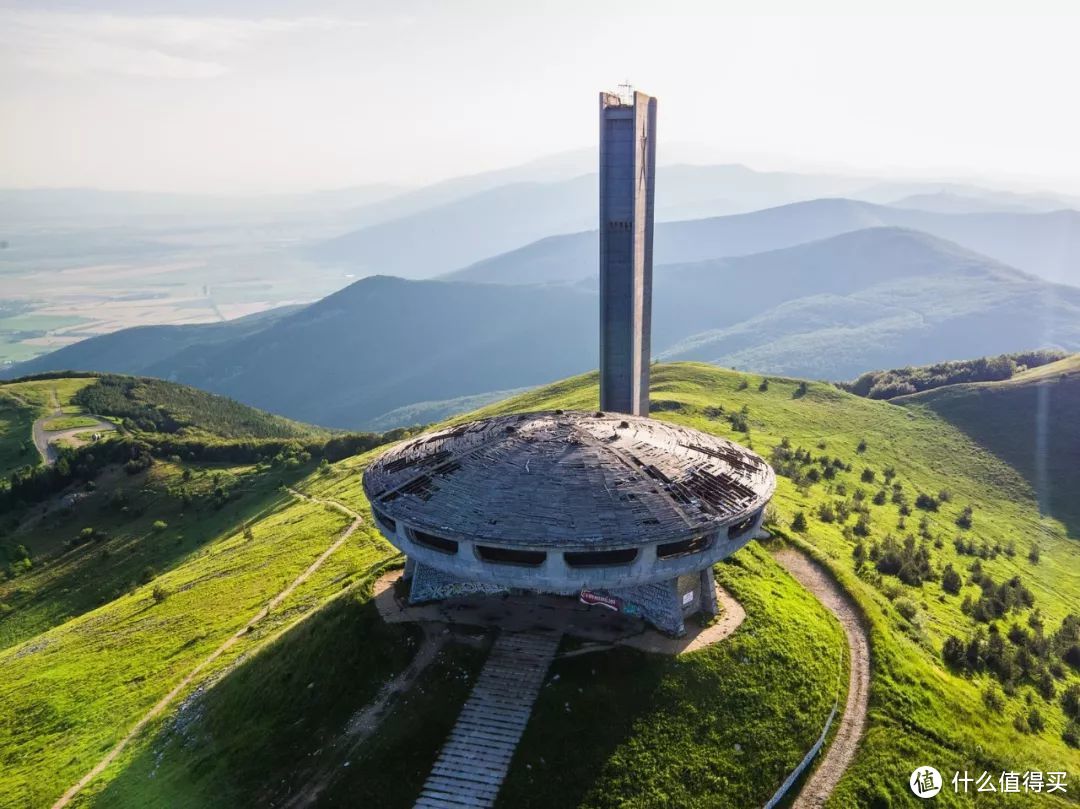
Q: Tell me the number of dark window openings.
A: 6